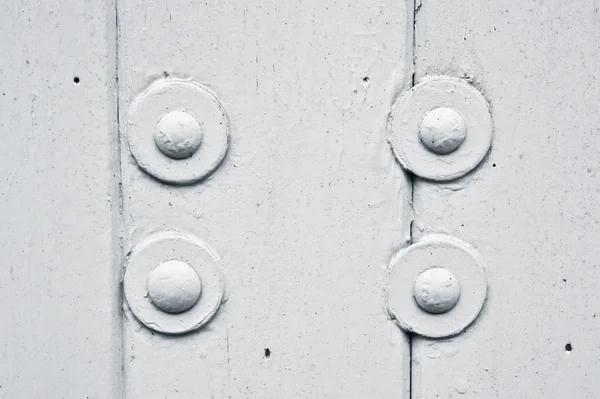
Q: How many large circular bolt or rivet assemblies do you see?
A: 4